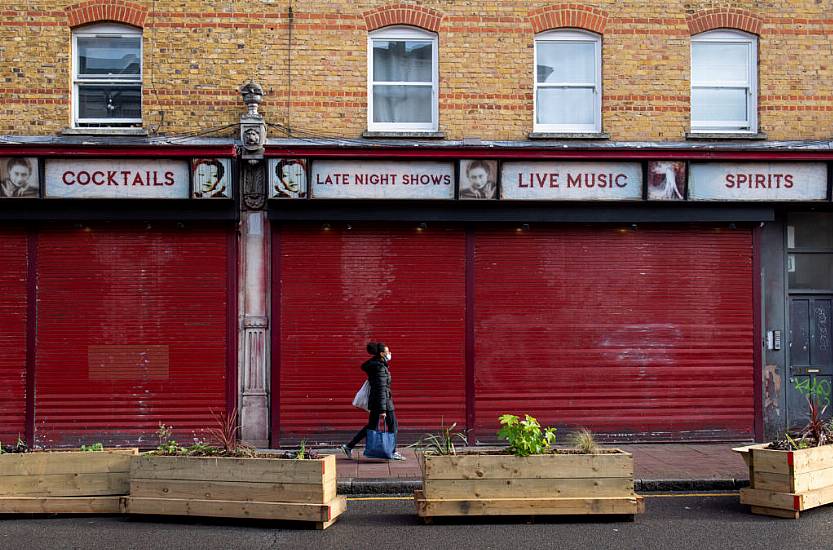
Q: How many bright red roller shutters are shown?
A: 4